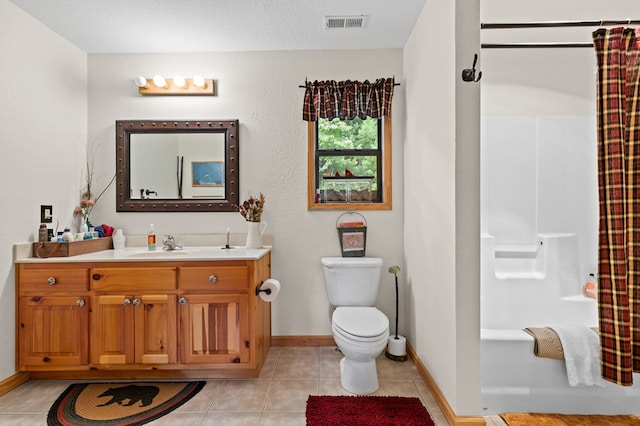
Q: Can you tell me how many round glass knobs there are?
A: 6